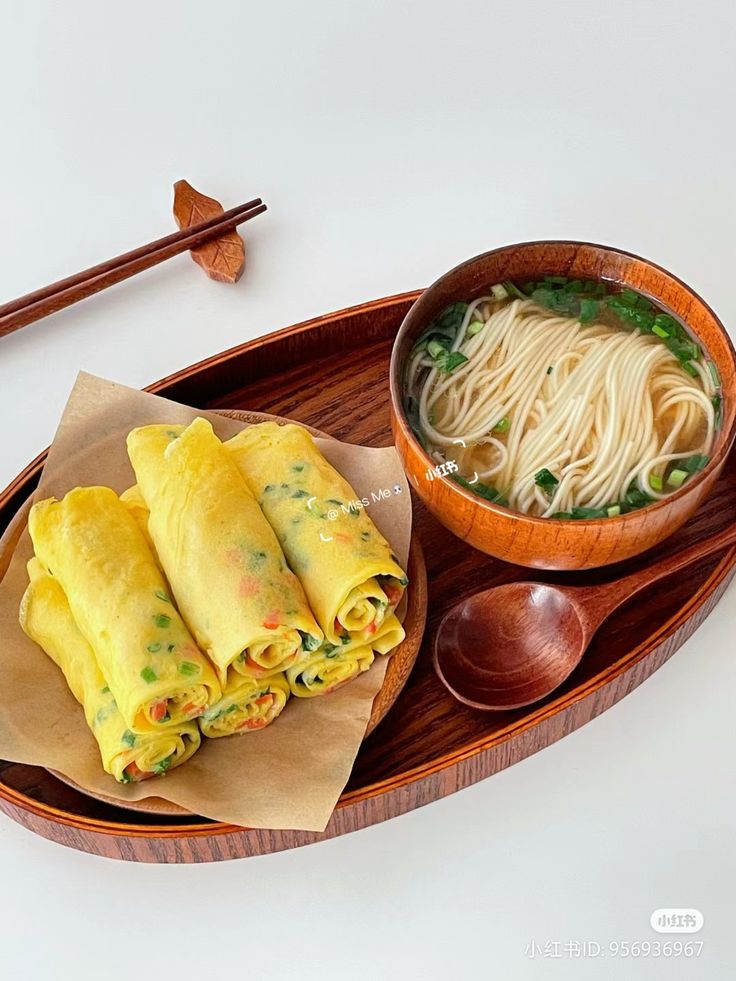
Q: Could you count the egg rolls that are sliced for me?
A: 6